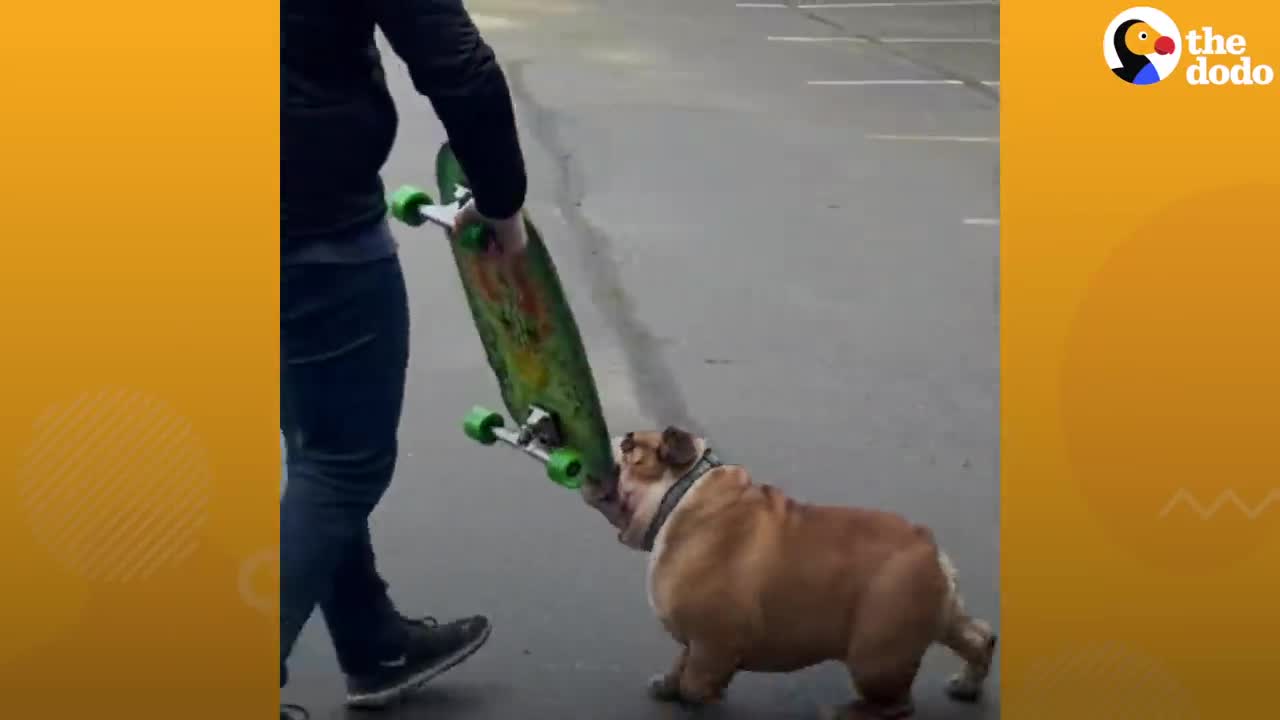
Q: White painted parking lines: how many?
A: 5